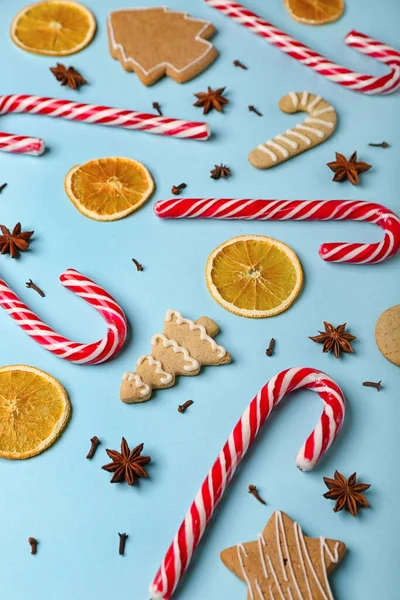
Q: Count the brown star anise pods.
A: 8